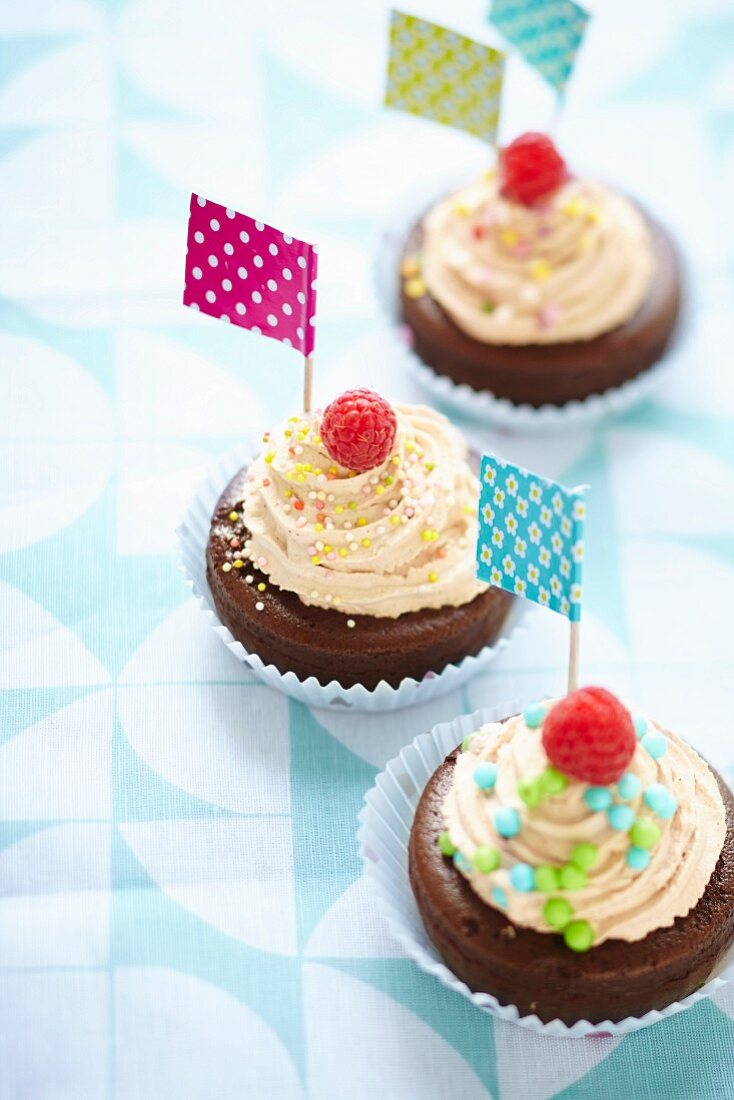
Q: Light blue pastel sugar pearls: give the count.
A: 14